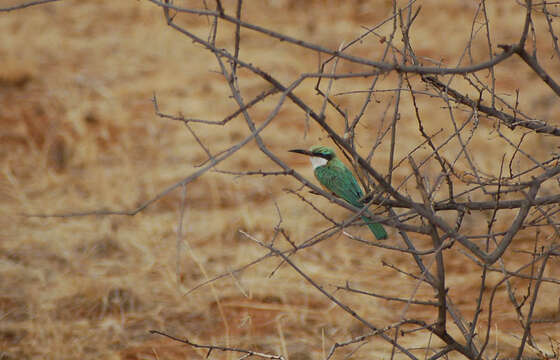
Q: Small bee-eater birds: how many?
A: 1